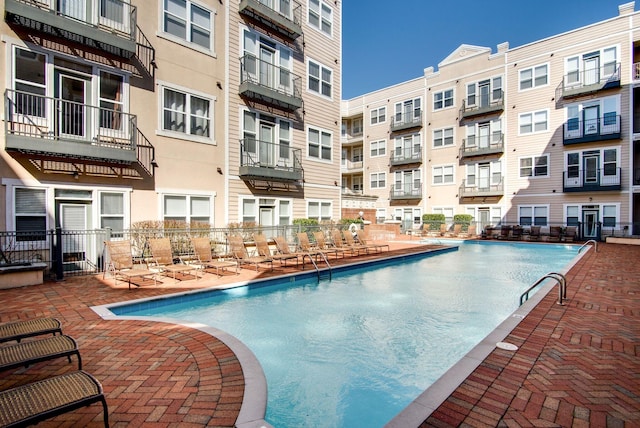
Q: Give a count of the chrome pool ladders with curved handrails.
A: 3